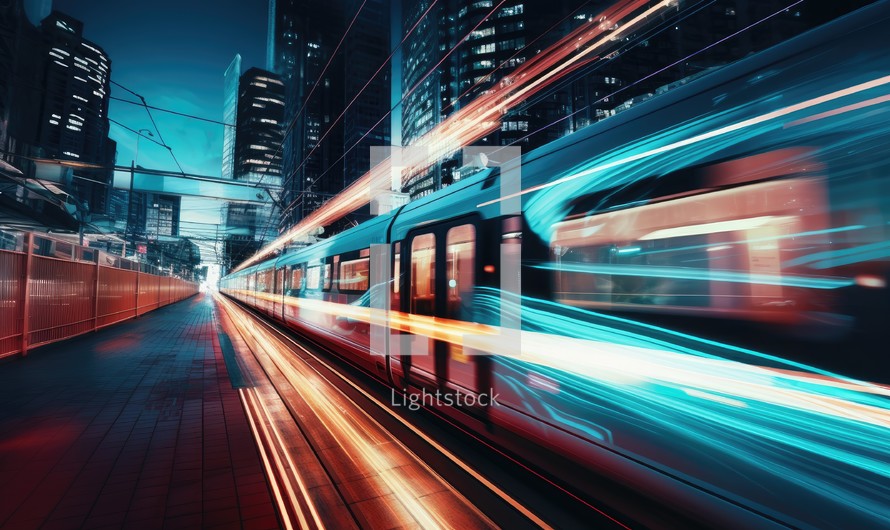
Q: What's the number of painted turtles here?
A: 0